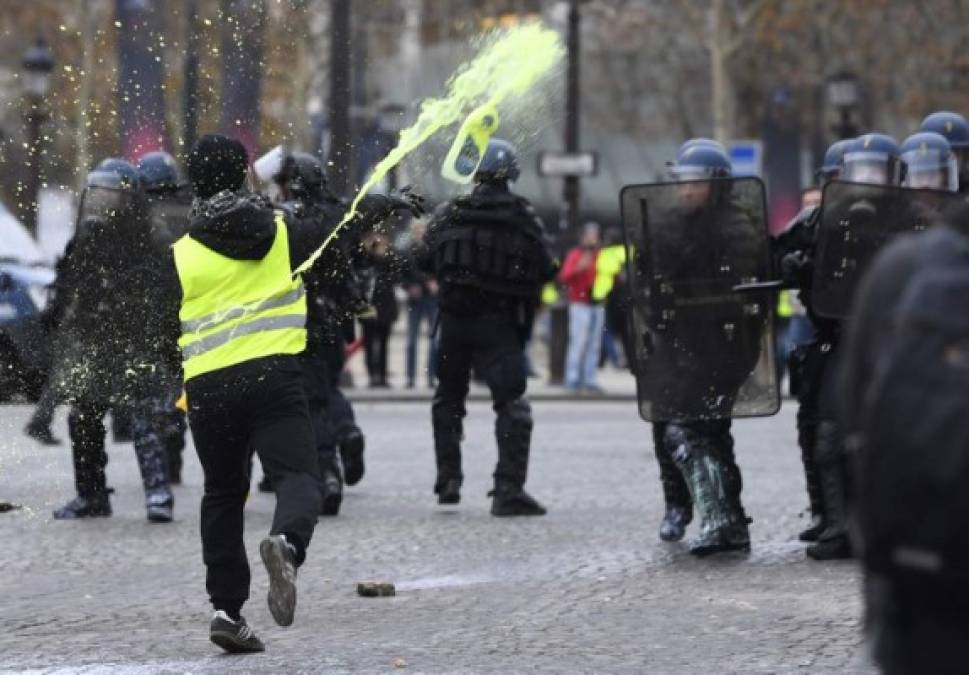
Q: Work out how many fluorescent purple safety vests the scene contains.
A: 0